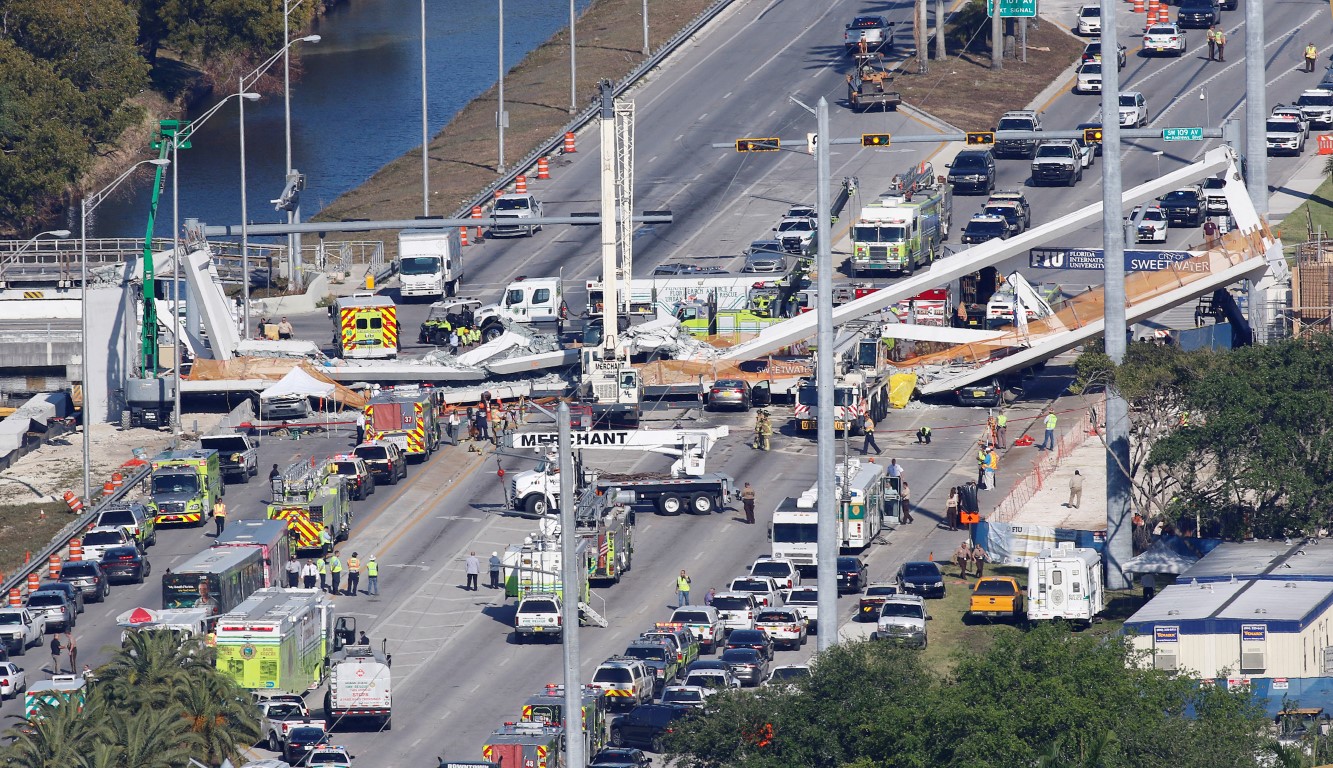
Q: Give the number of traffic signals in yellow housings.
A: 4